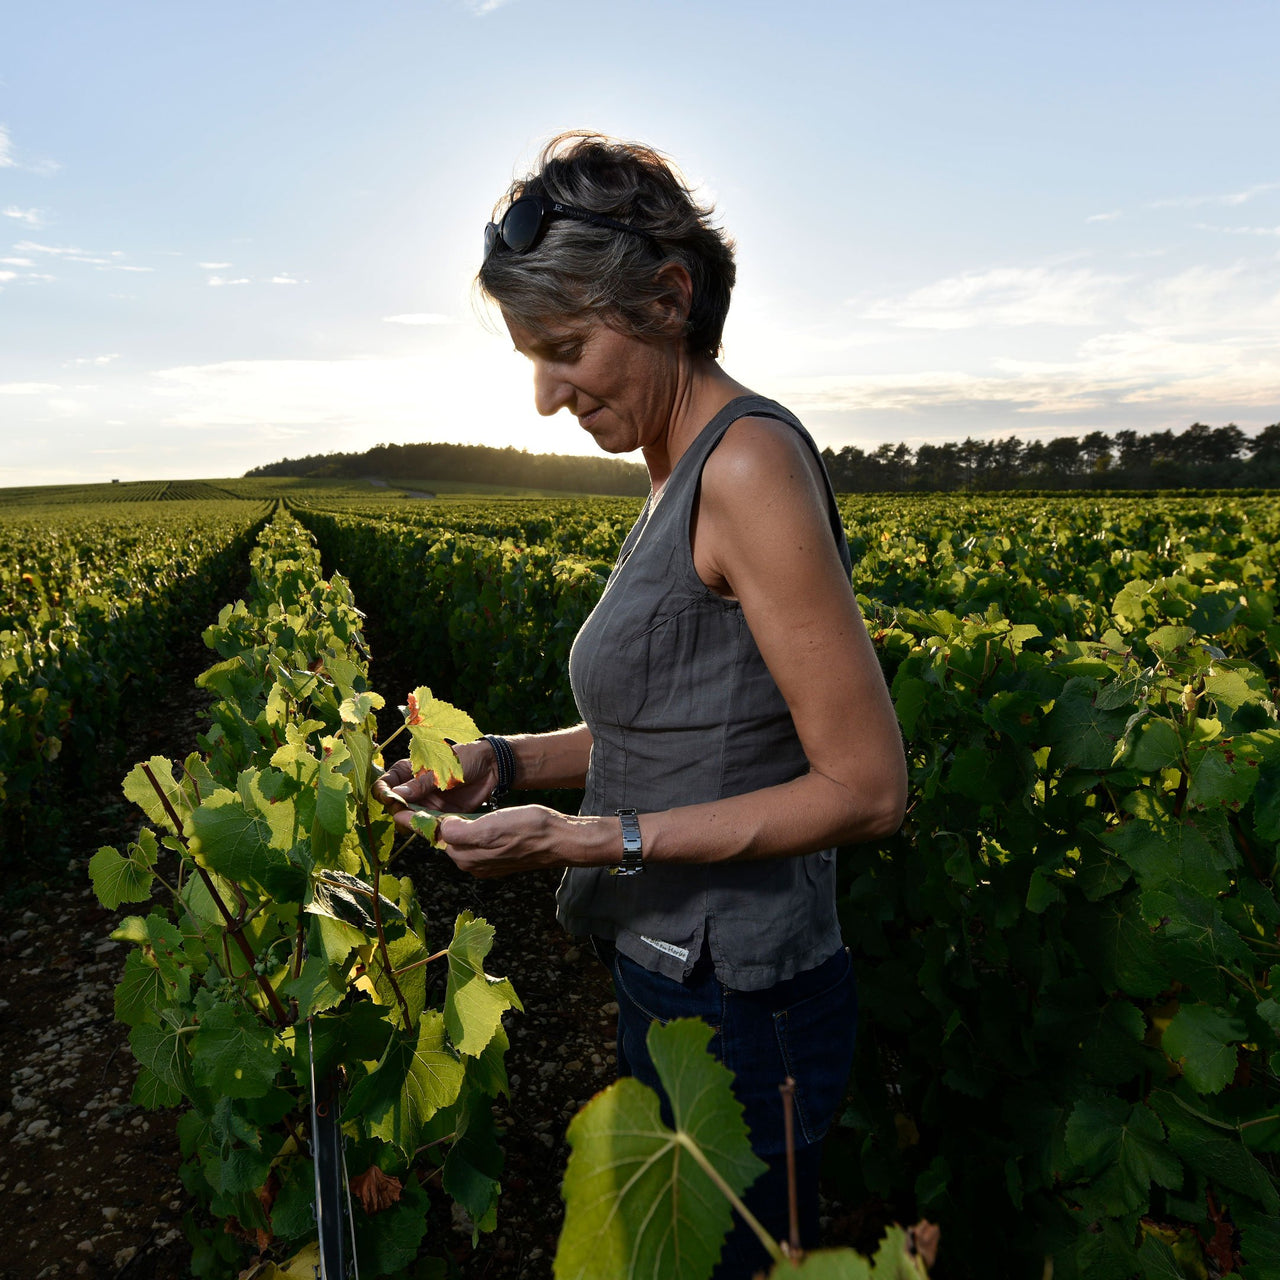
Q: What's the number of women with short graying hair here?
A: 1